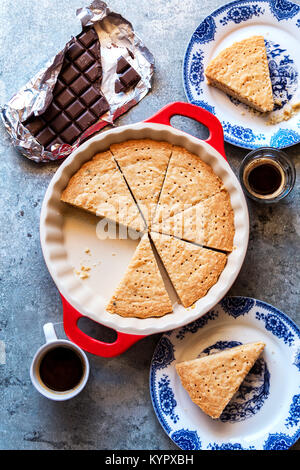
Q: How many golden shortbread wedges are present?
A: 8